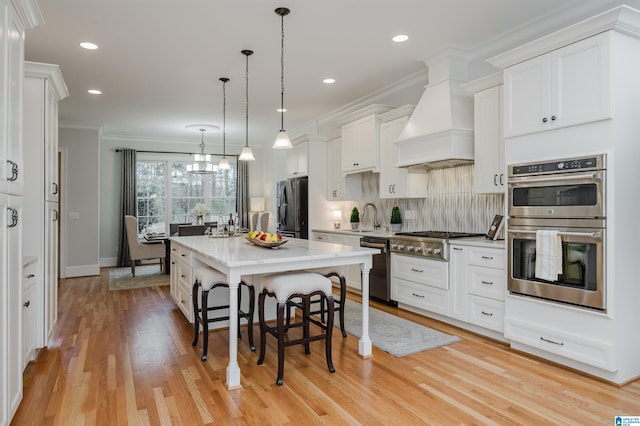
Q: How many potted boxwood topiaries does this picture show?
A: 2